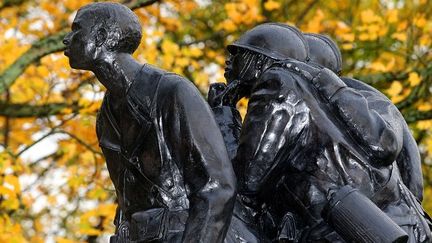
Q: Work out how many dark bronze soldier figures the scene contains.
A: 3